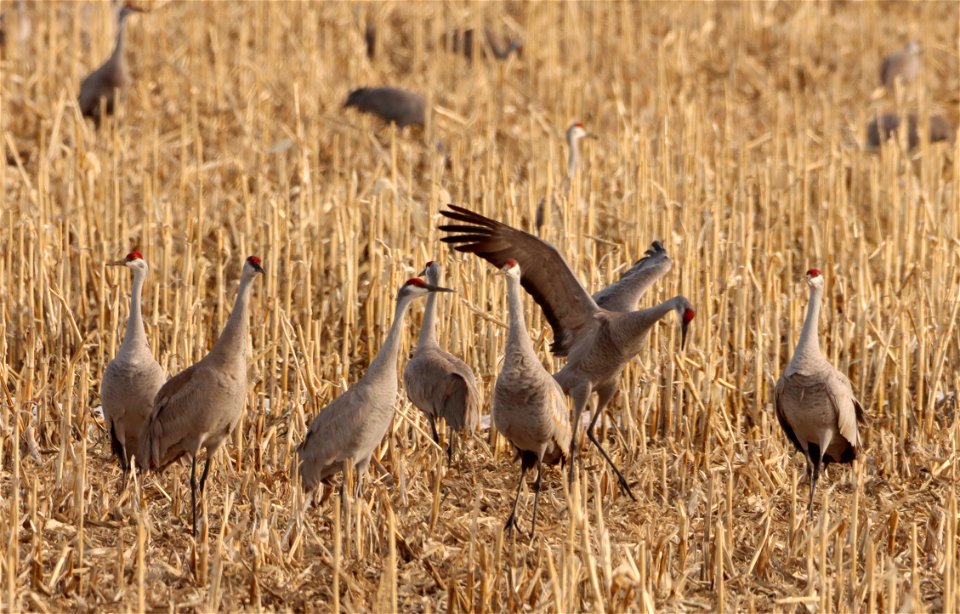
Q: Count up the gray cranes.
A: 13